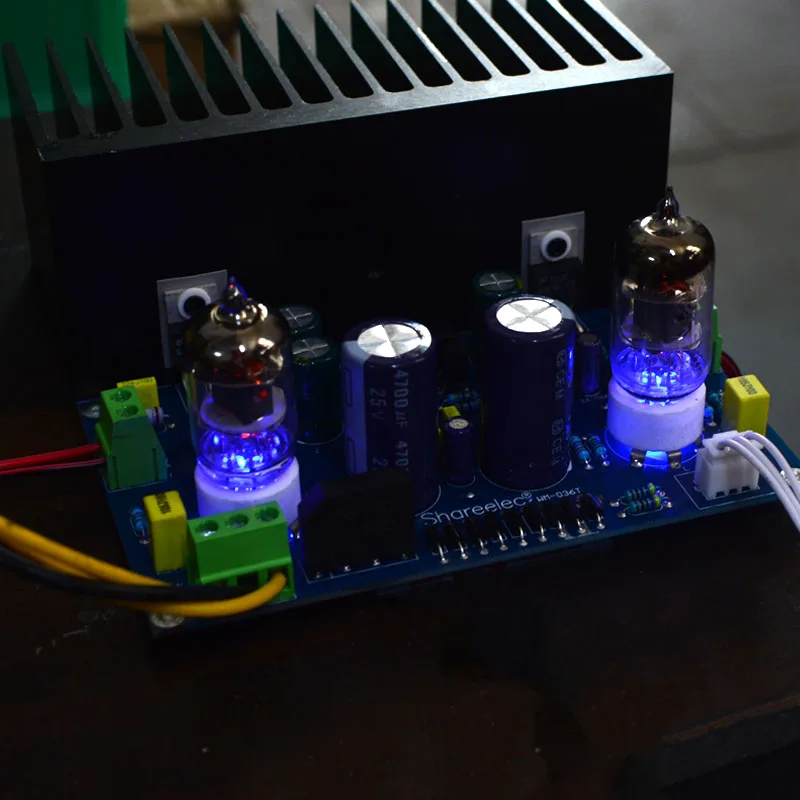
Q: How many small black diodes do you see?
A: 9